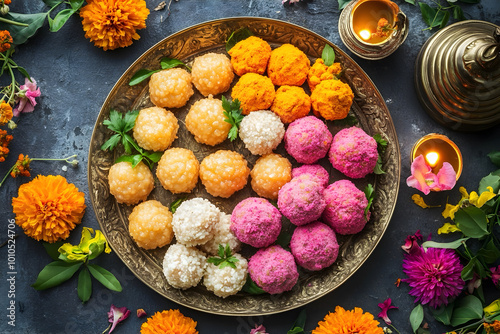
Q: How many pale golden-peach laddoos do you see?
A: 9